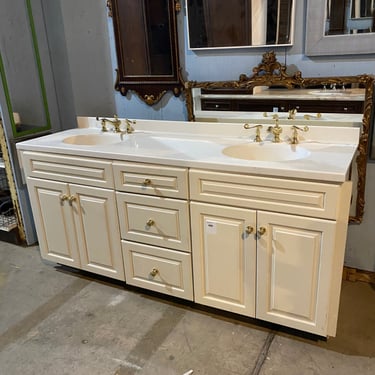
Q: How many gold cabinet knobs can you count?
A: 7